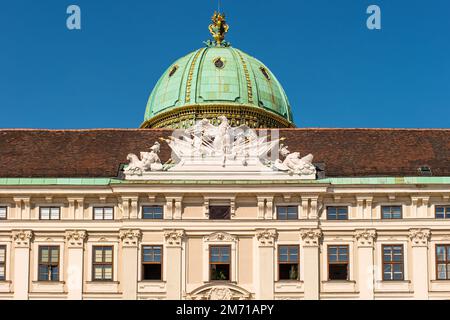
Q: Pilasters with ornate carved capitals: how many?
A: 8